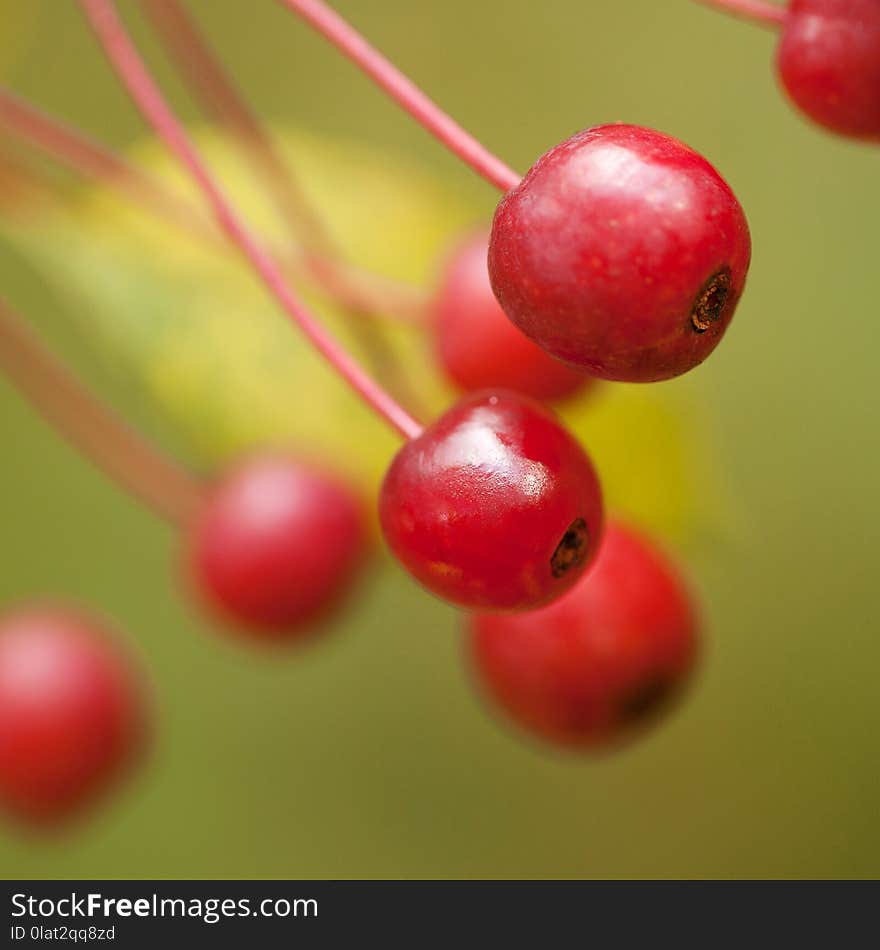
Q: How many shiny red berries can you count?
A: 7